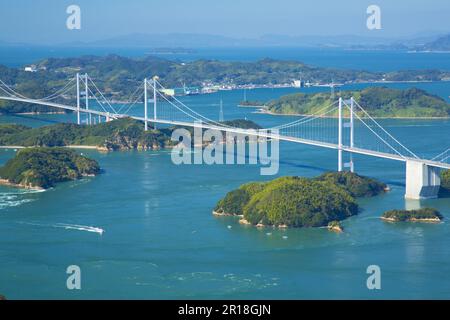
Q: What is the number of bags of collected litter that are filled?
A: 0